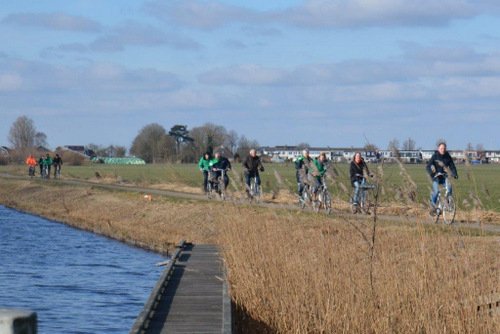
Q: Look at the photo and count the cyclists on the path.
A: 11